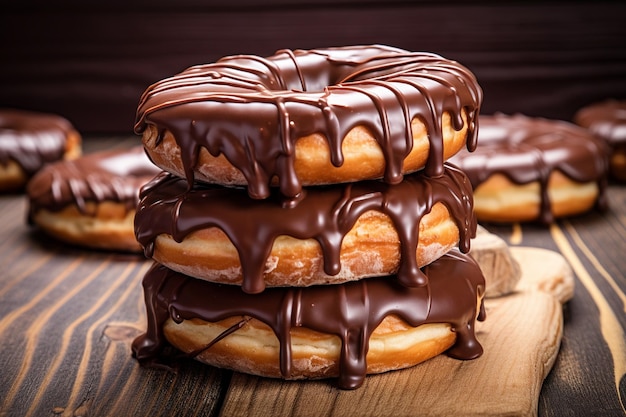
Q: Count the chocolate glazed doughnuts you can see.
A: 7